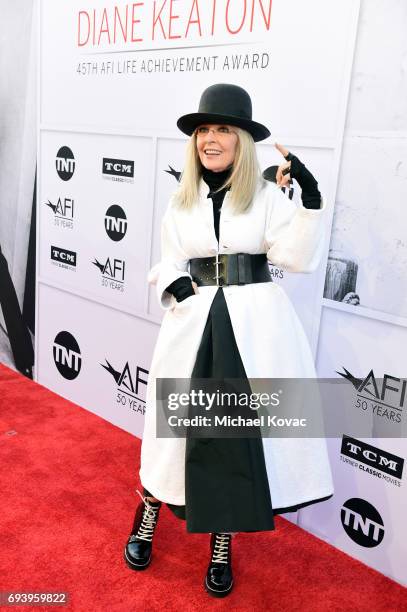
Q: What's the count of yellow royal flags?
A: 0